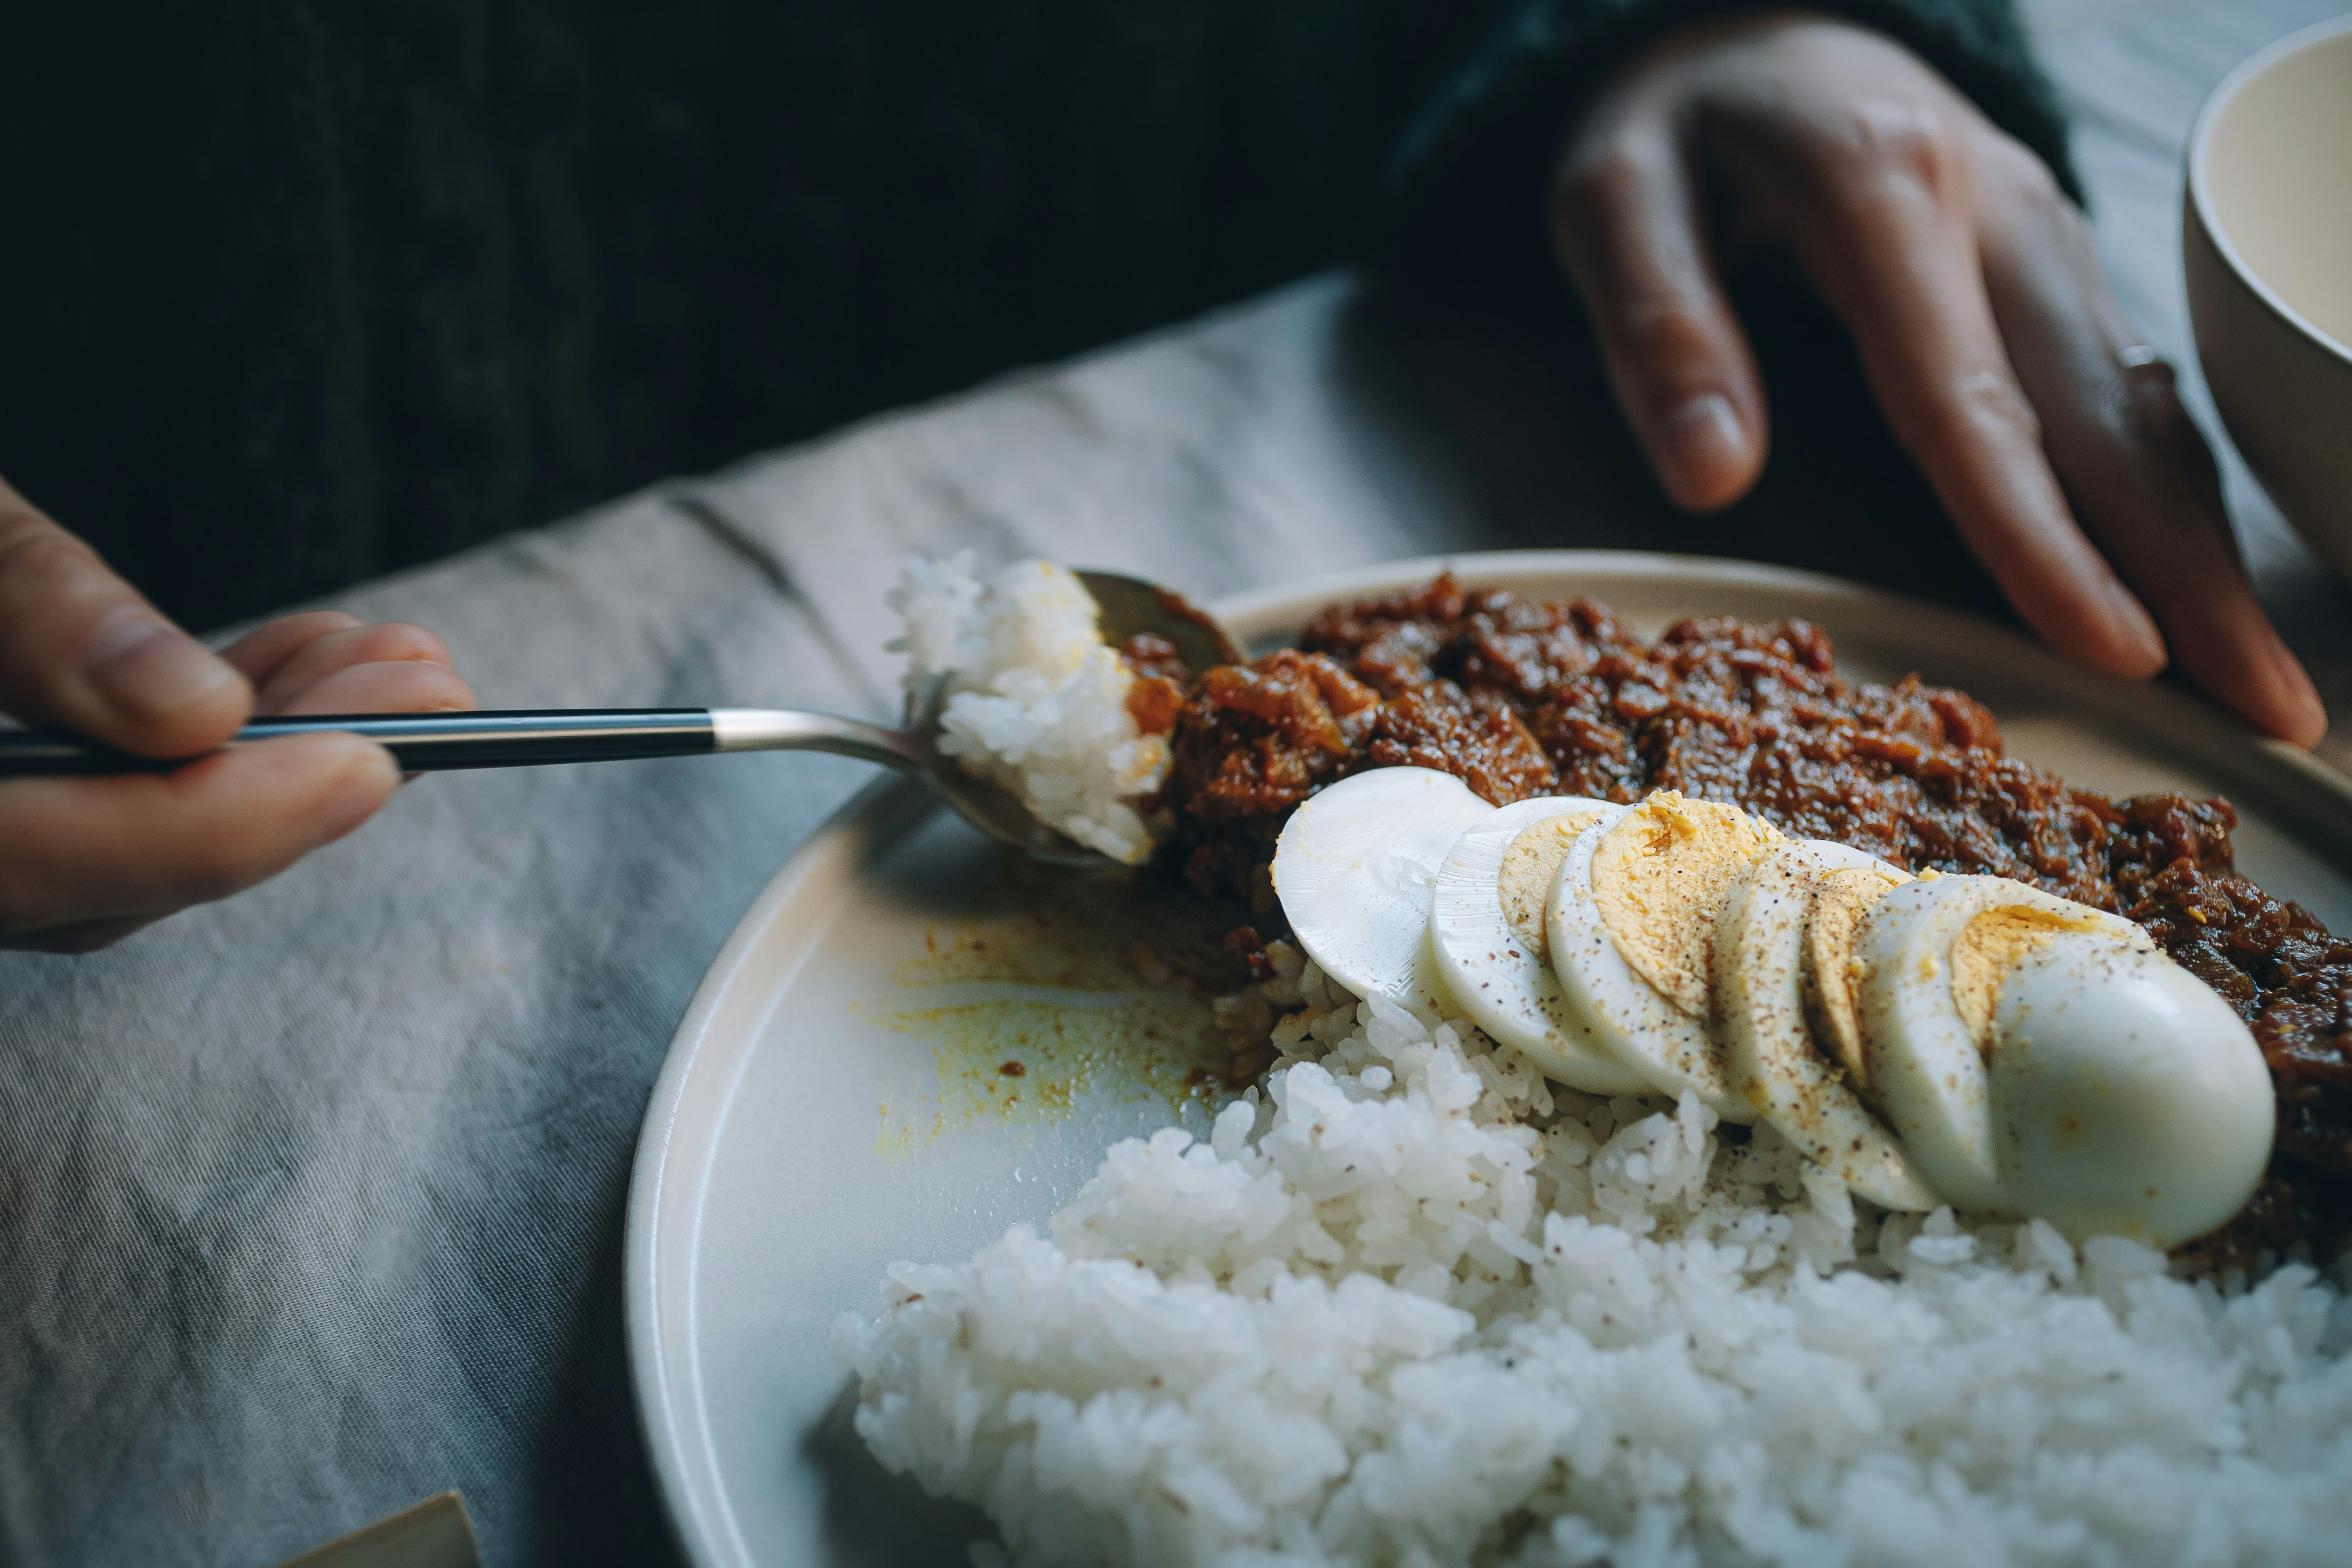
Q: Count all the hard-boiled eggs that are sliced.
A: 1